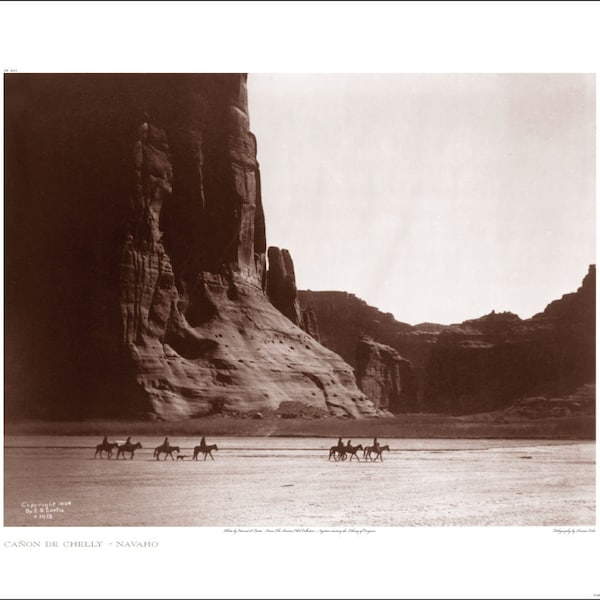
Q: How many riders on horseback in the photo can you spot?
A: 7